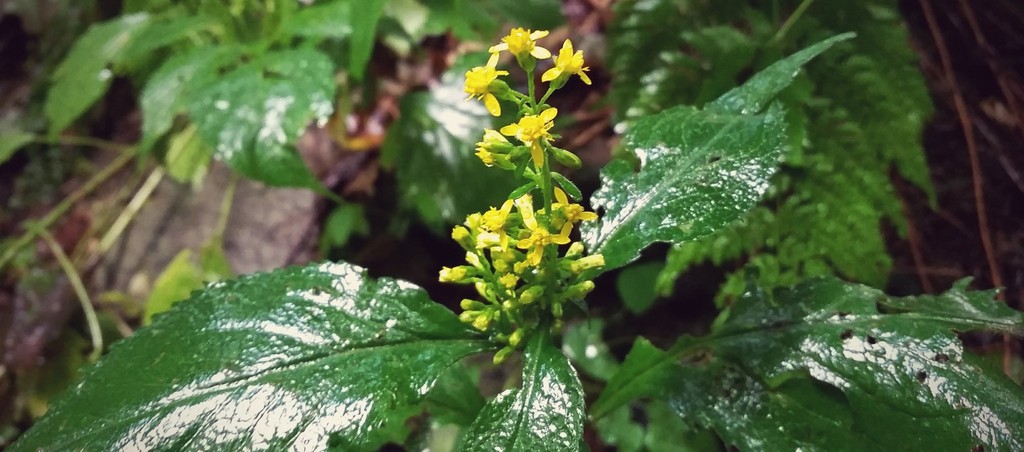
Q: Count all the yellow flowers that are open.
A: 7